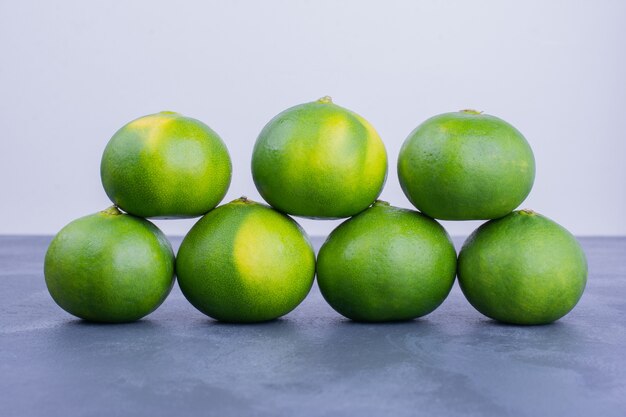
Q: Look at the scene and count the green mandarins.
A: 7